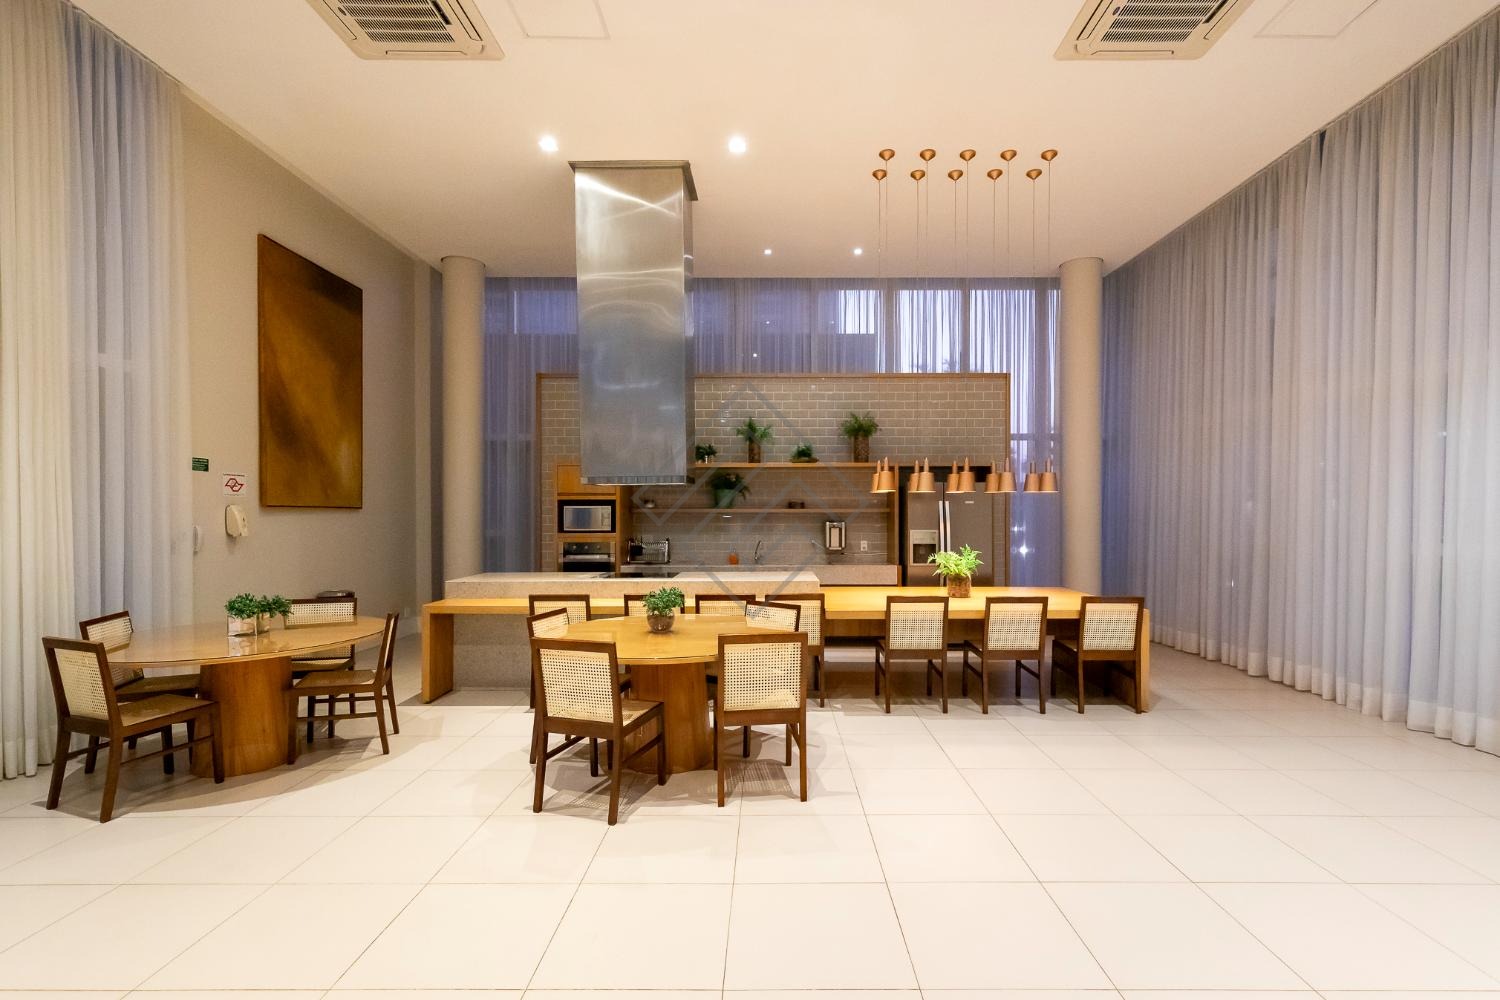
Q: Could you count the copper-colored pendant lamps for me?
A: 10